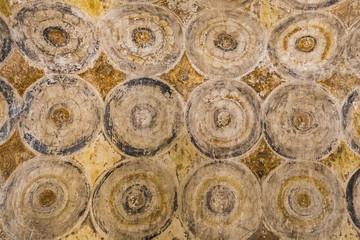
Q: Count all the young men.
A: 0